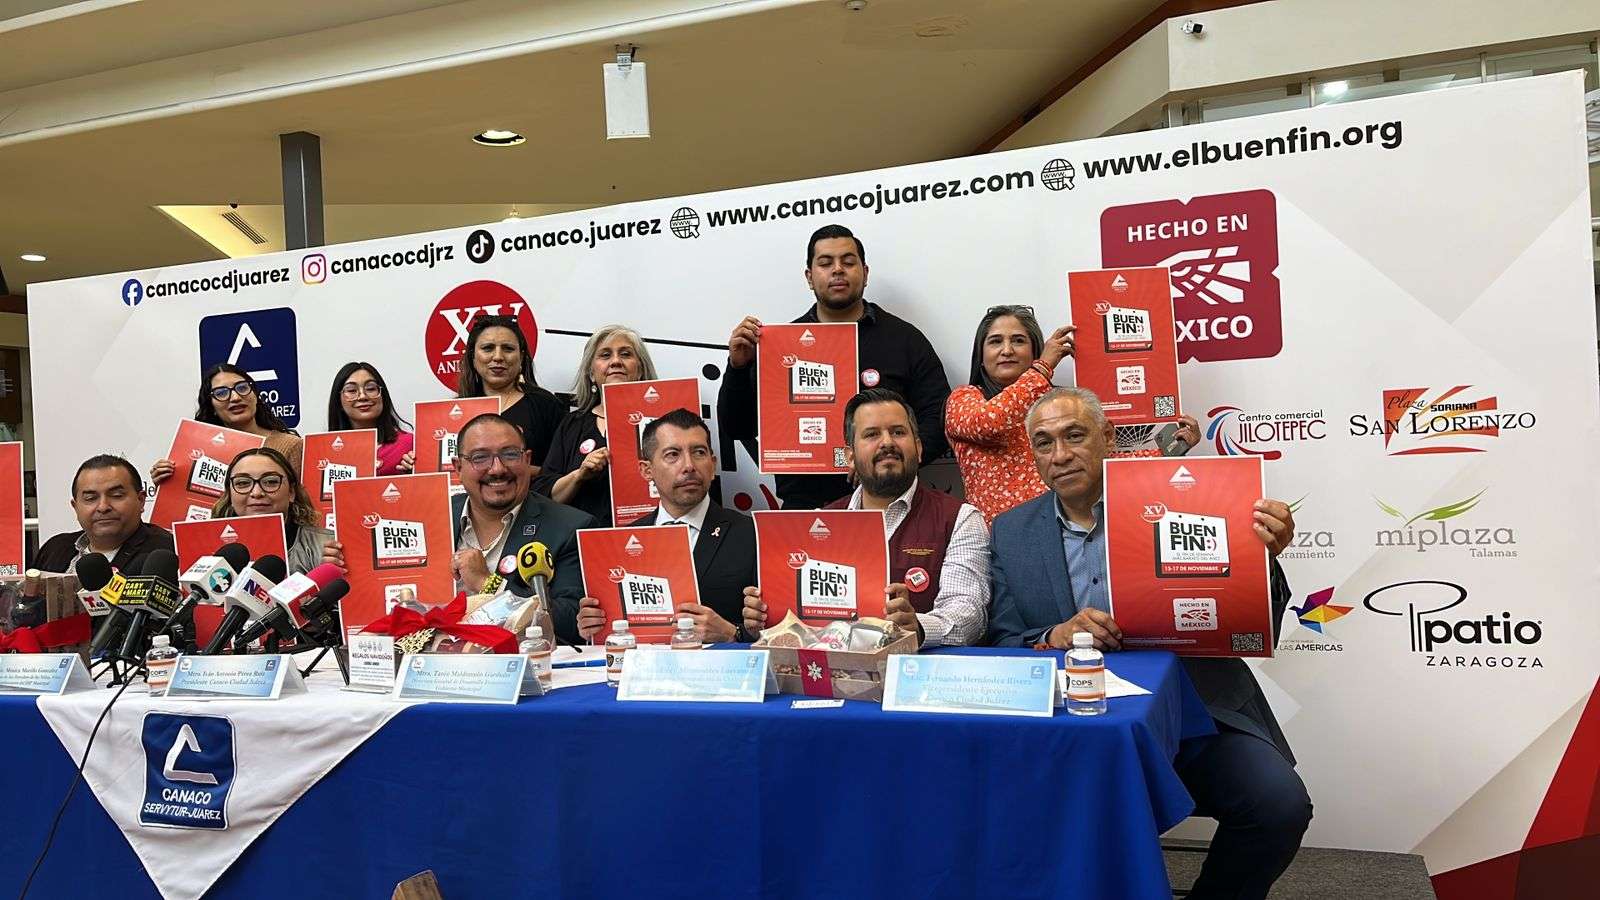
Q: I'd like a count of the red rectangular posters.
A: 12